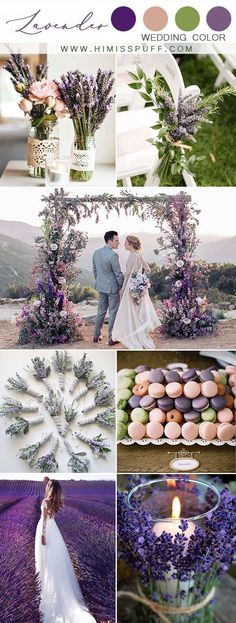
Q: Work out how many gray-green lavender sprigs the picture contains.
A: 15